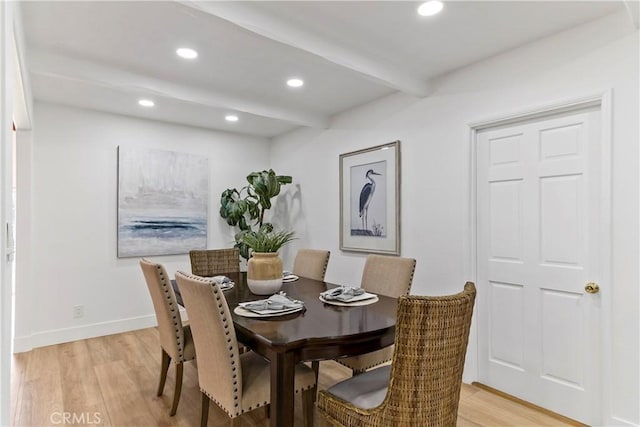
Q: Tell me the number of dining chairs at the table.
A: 6